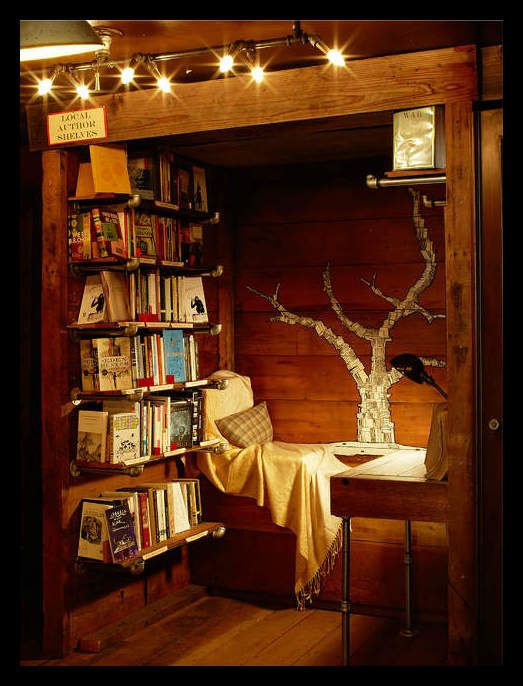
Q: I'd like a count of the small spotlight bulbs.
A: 7